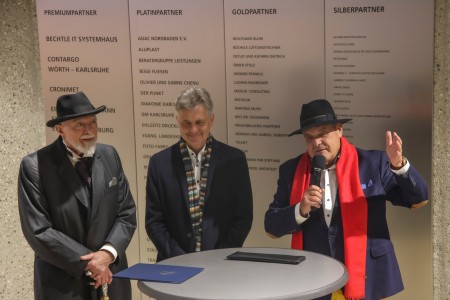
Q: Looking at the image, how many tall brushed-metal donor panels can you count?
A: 4